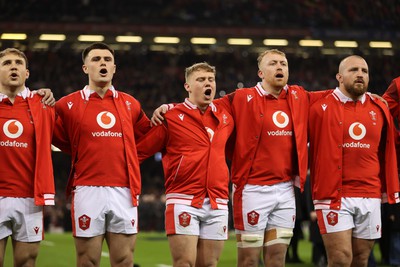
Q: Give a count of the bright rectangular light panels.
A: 11